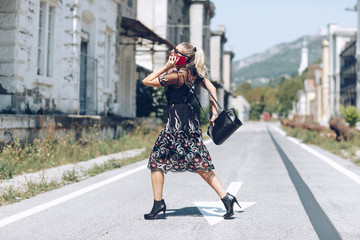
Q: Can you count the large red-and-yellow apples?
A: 0